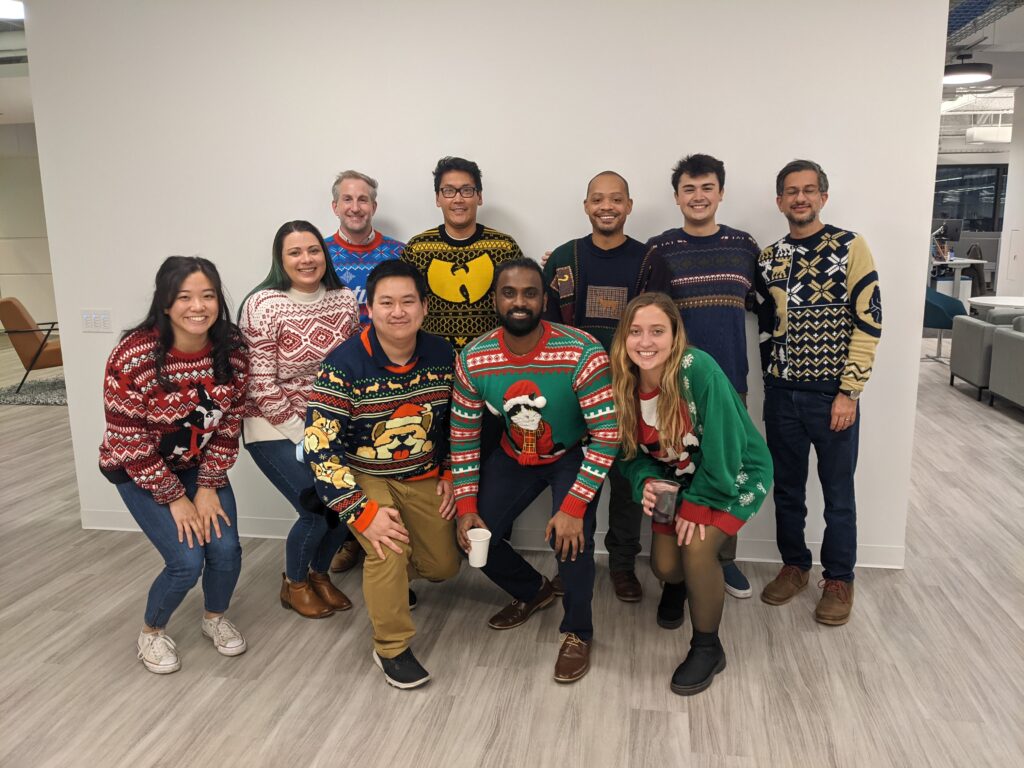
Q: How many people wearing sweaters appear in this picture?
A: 10